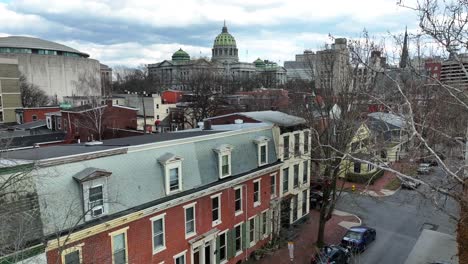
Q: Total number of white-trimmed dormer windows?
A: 4